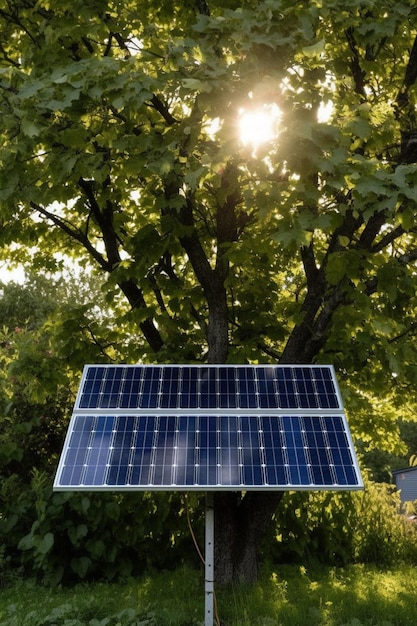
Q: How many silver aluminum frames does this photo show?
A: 2